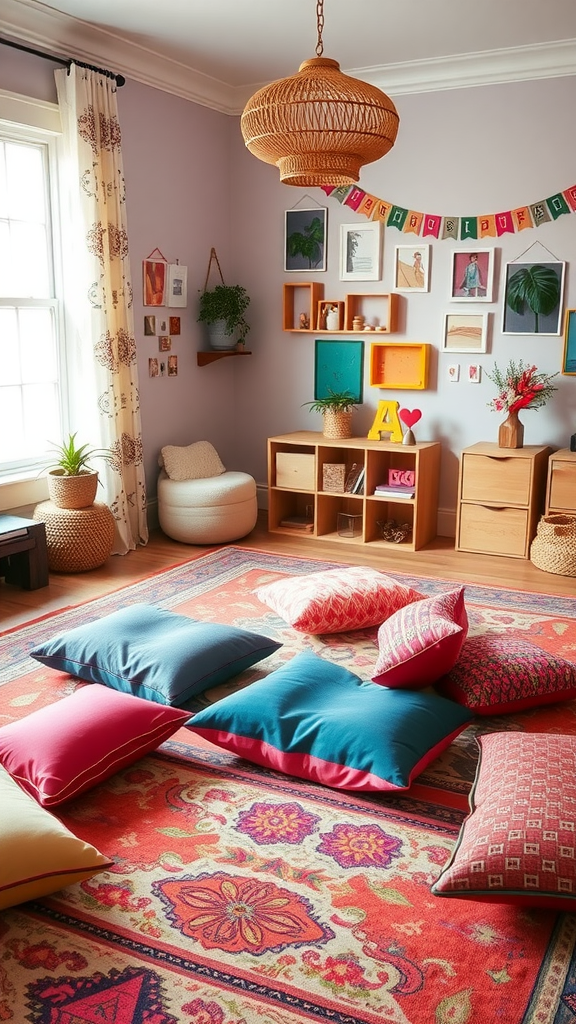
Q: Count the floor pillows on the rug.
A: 8